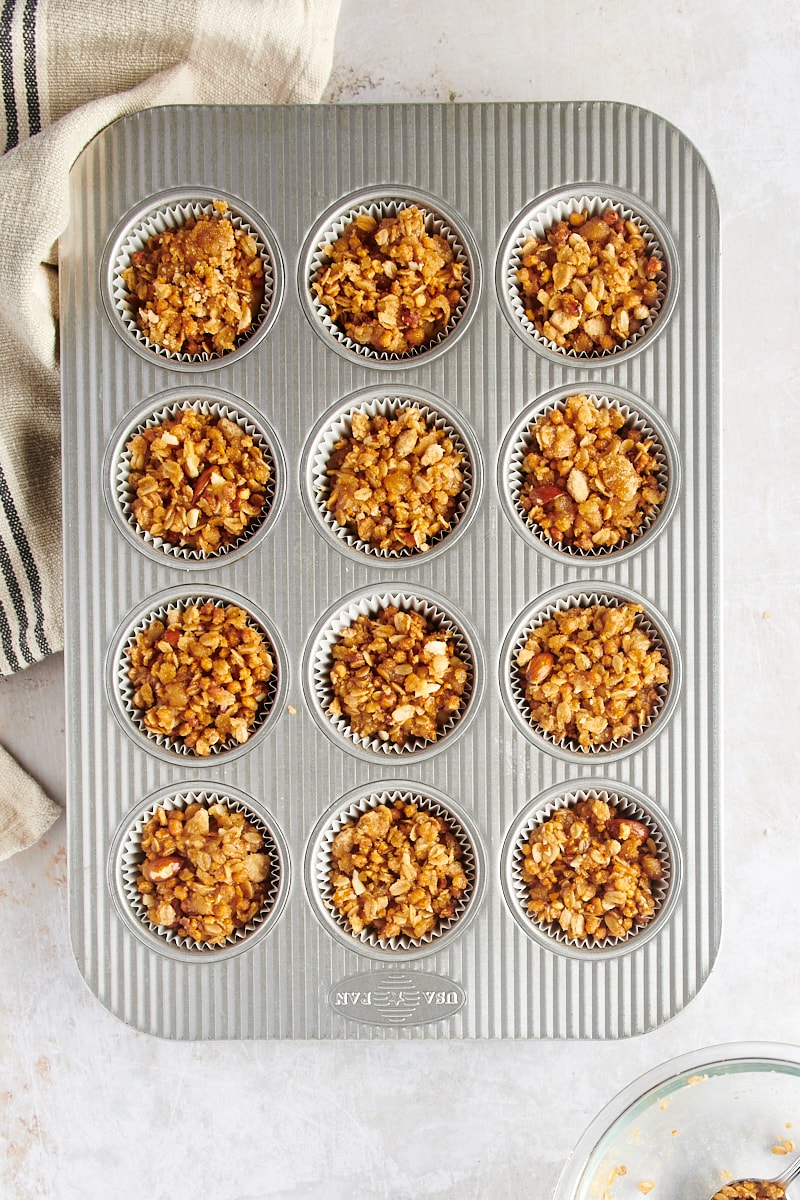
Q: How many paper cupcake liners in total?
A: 12